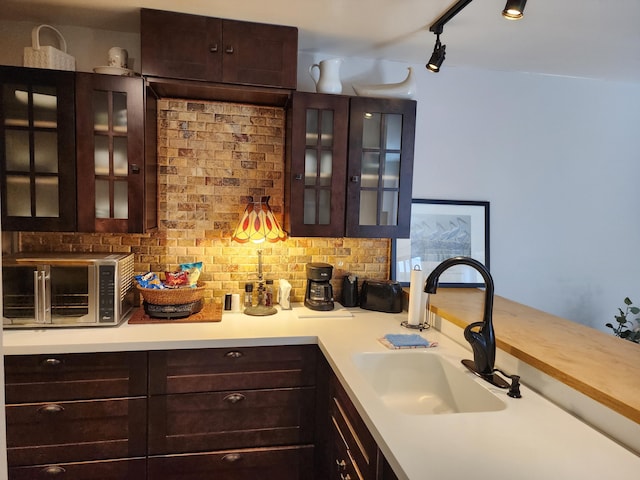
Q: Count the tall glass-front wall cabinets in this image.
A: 4